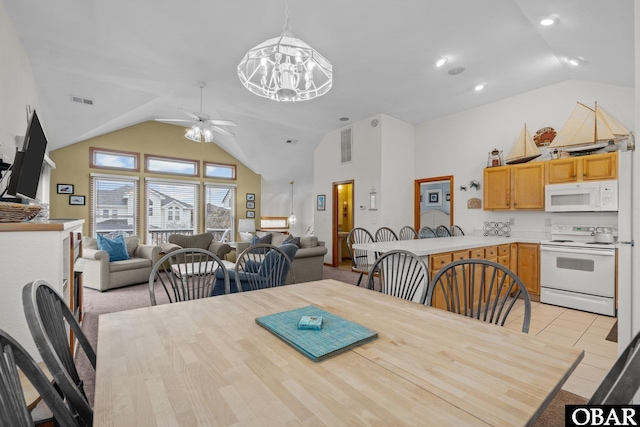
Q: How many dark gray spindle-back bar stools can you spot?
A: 6